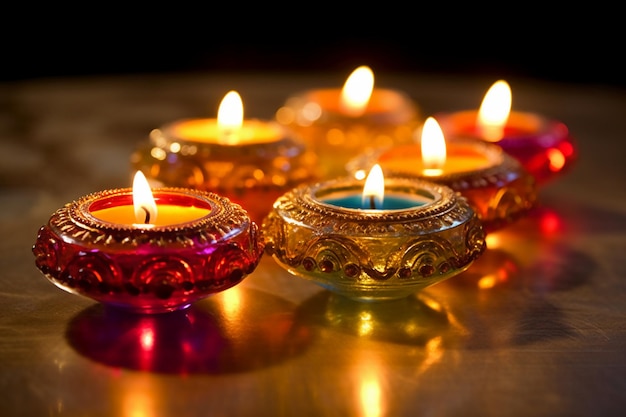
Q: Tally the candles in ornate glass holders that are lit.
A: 6